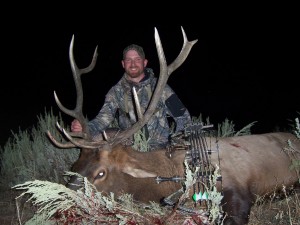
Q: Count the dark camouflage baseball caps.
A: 1